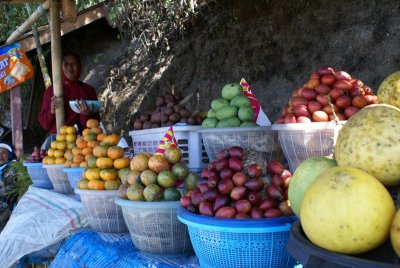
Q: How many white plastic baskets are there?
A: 6